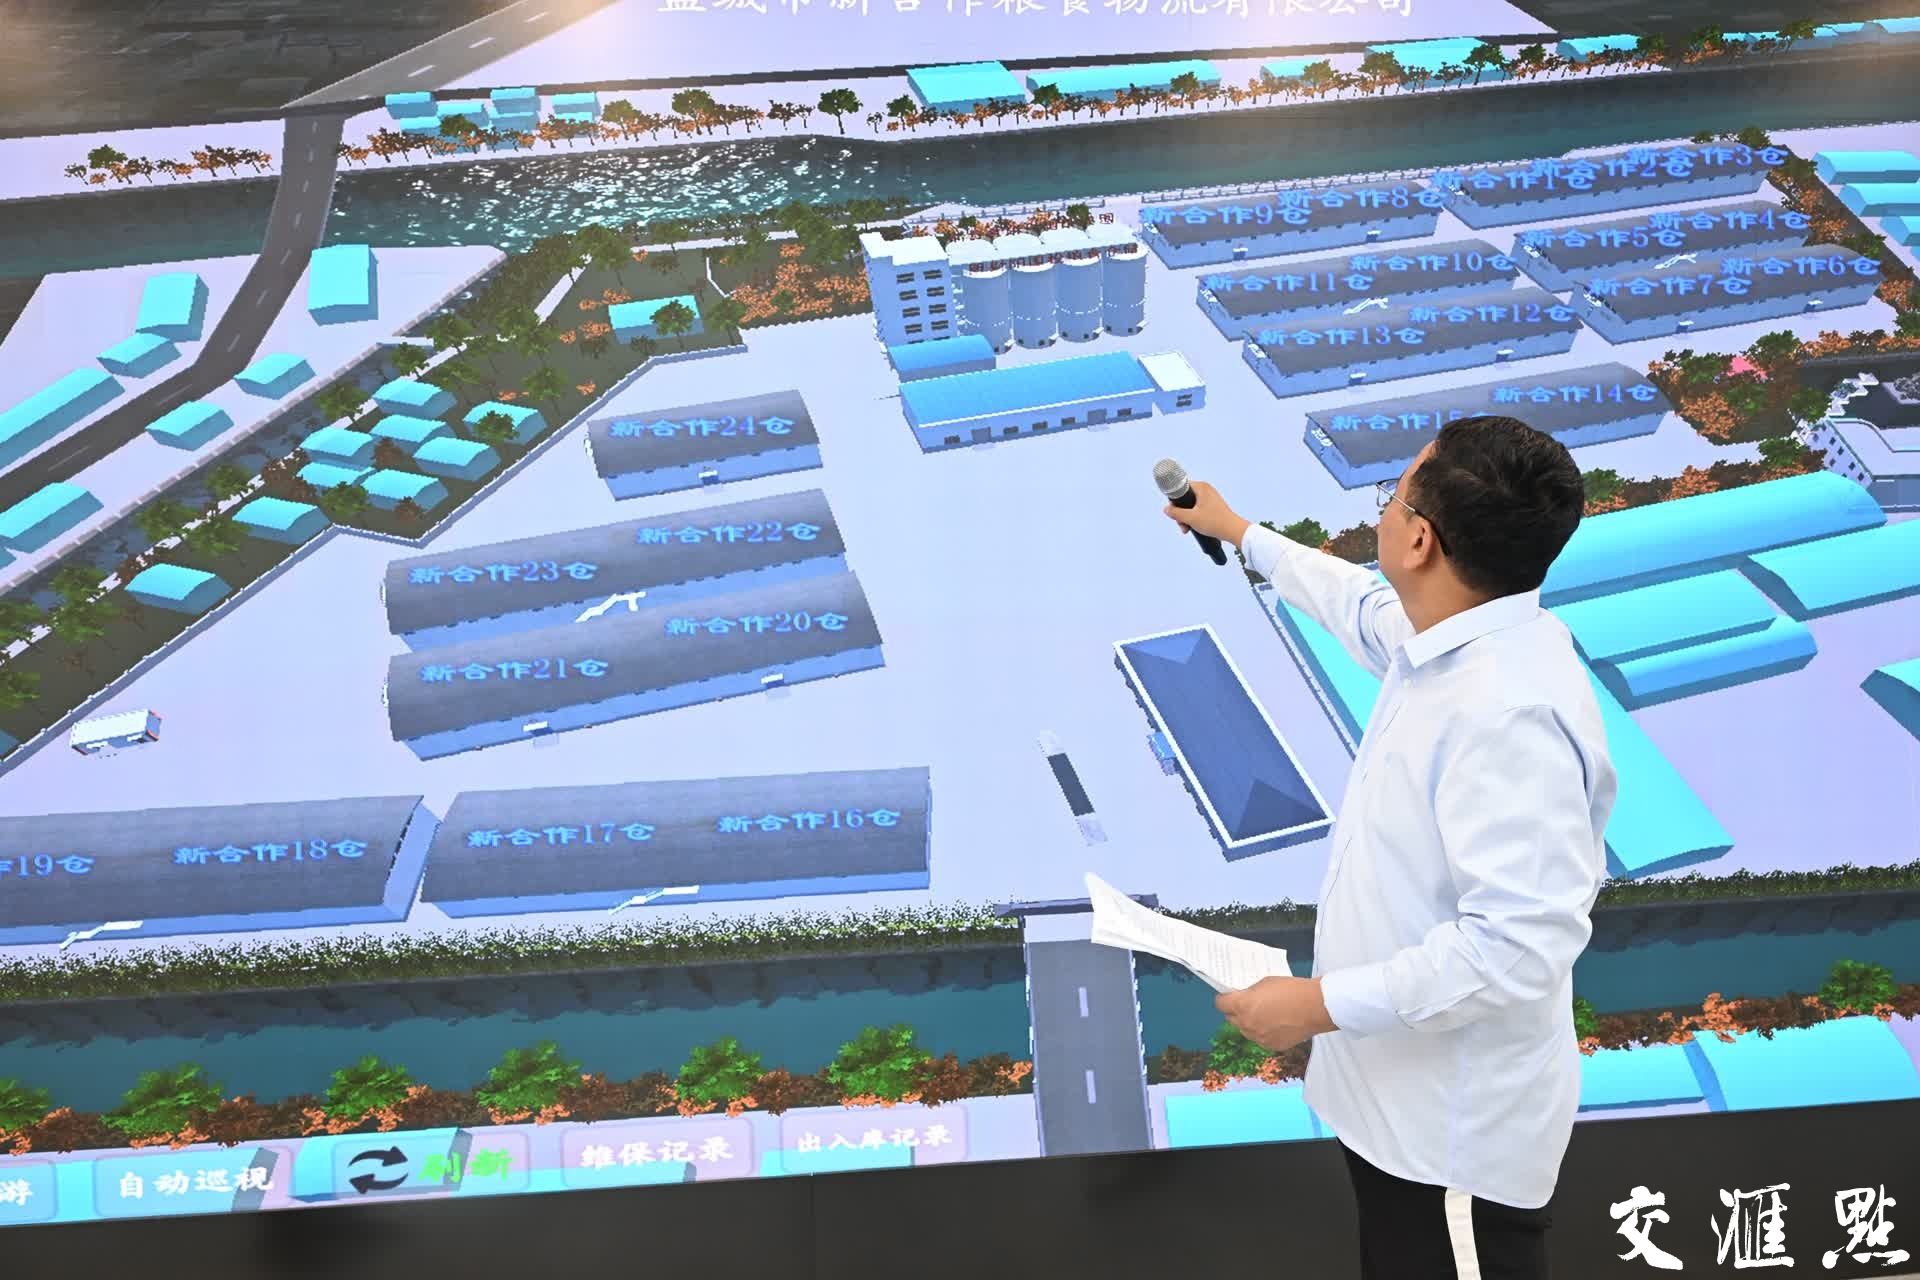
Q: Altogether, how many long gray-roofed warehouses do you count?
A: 12